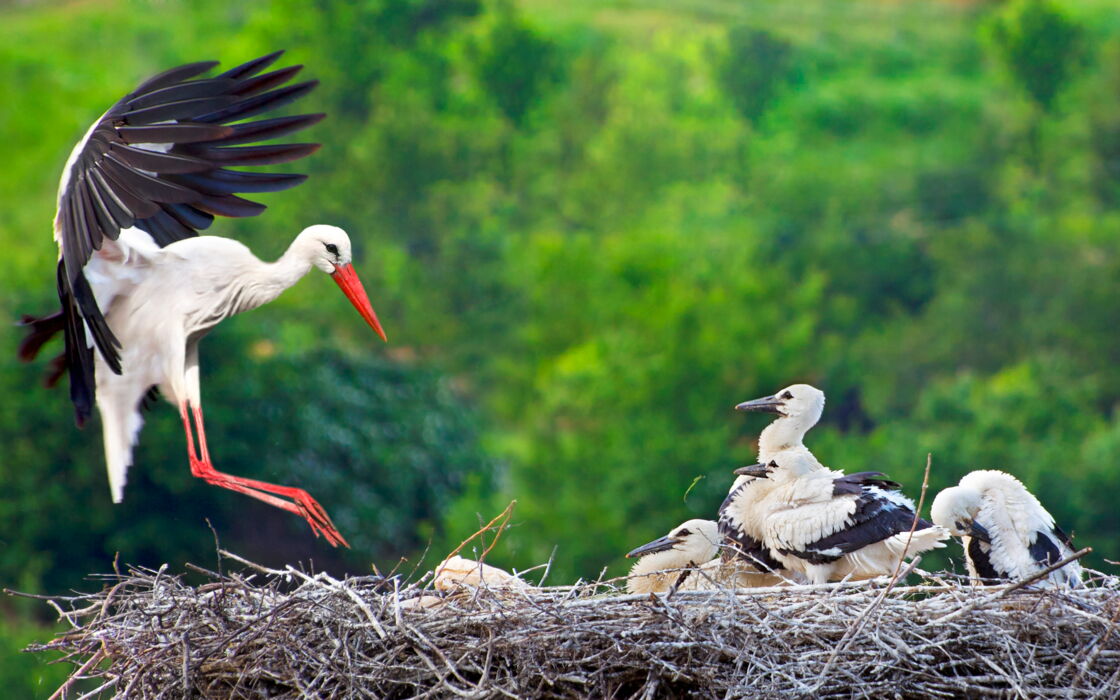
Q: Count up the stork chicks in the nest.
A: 4